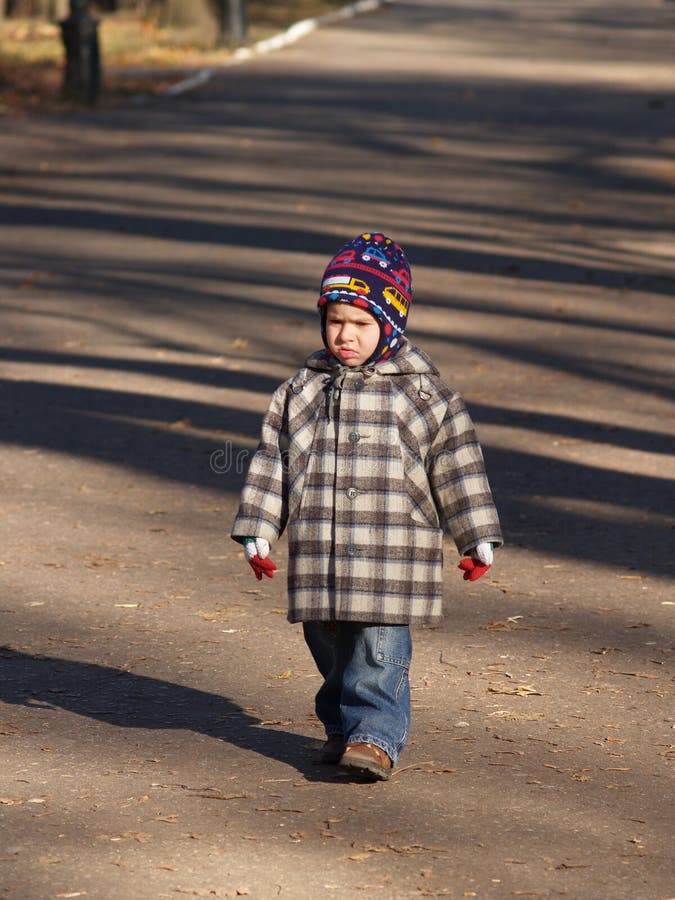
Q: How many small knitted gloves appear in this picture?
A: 2